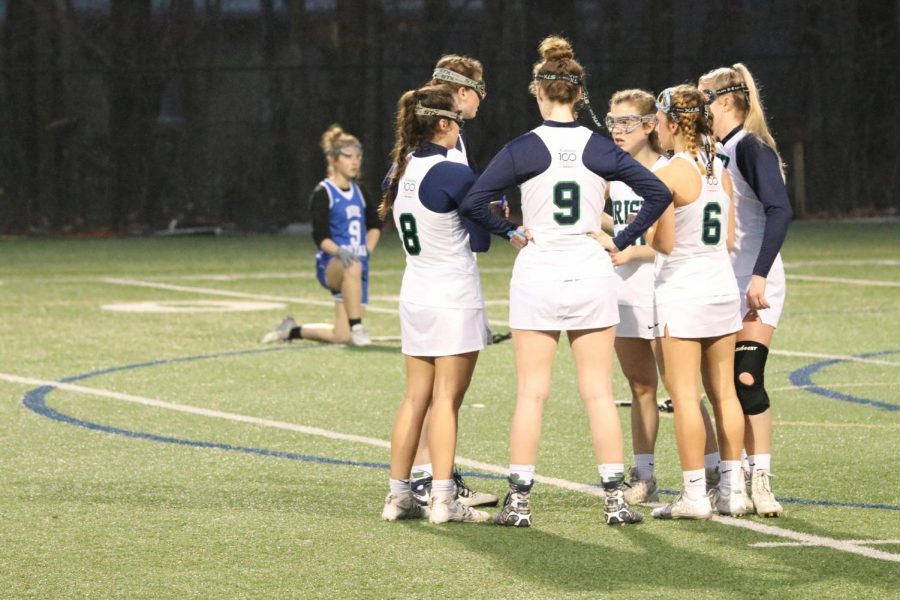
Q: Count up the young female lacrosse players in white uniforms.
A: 6